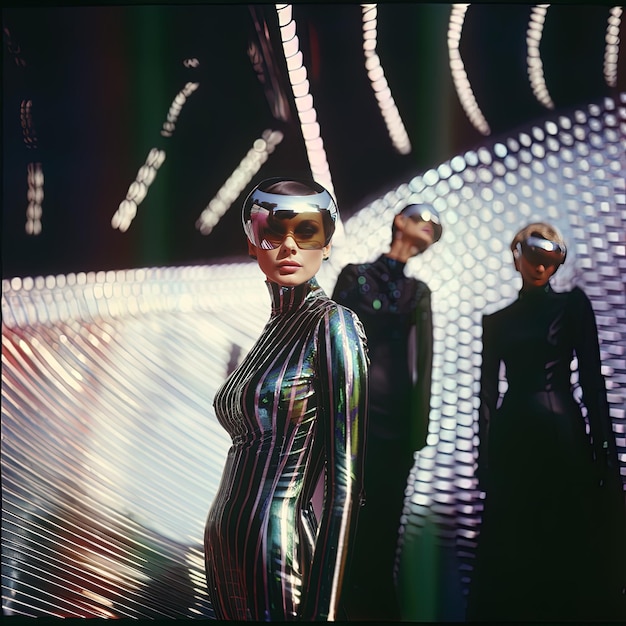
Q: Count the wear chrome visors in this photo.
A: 3